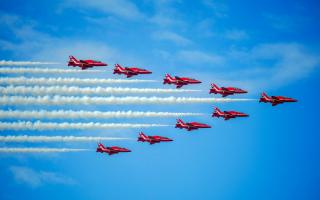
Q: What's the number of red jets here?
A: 9